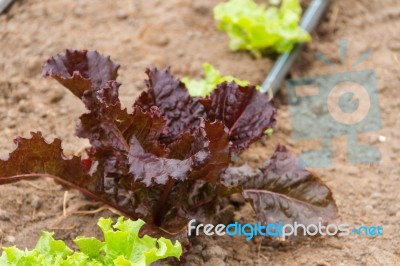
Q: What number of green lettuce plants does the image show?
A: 3